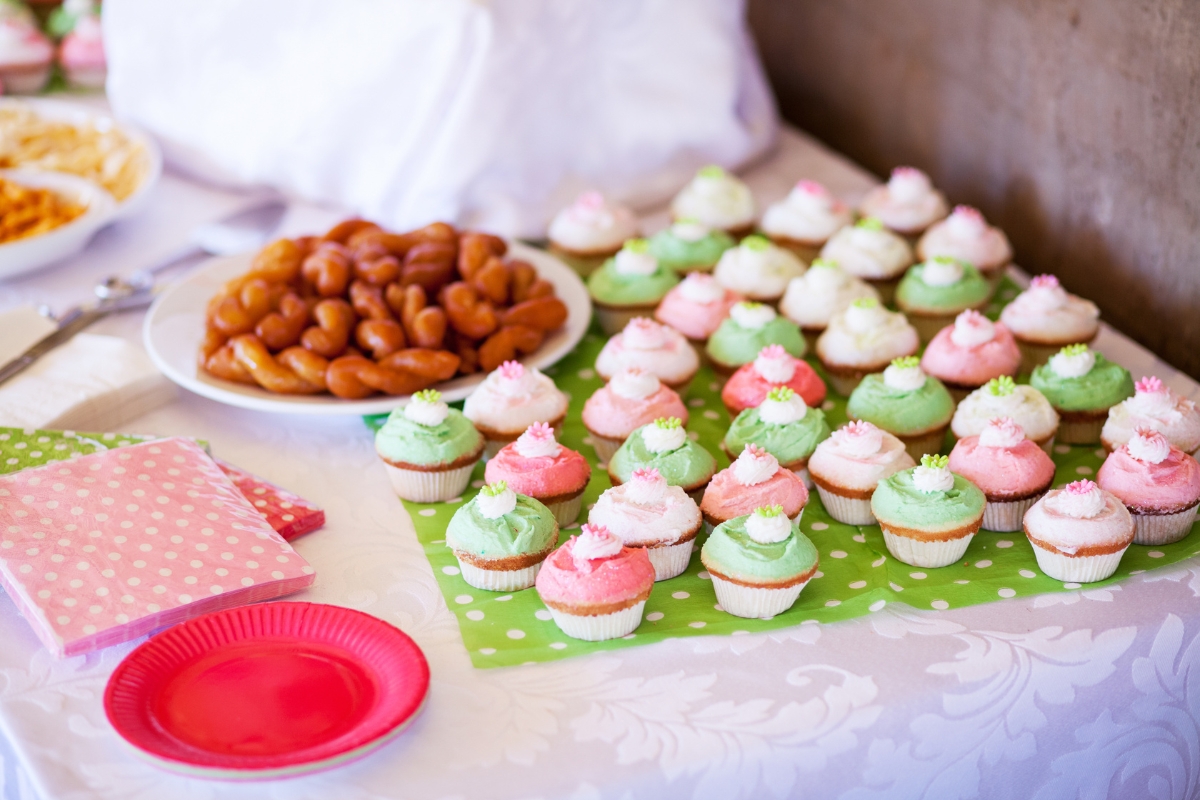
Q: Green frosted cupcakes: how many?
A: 12